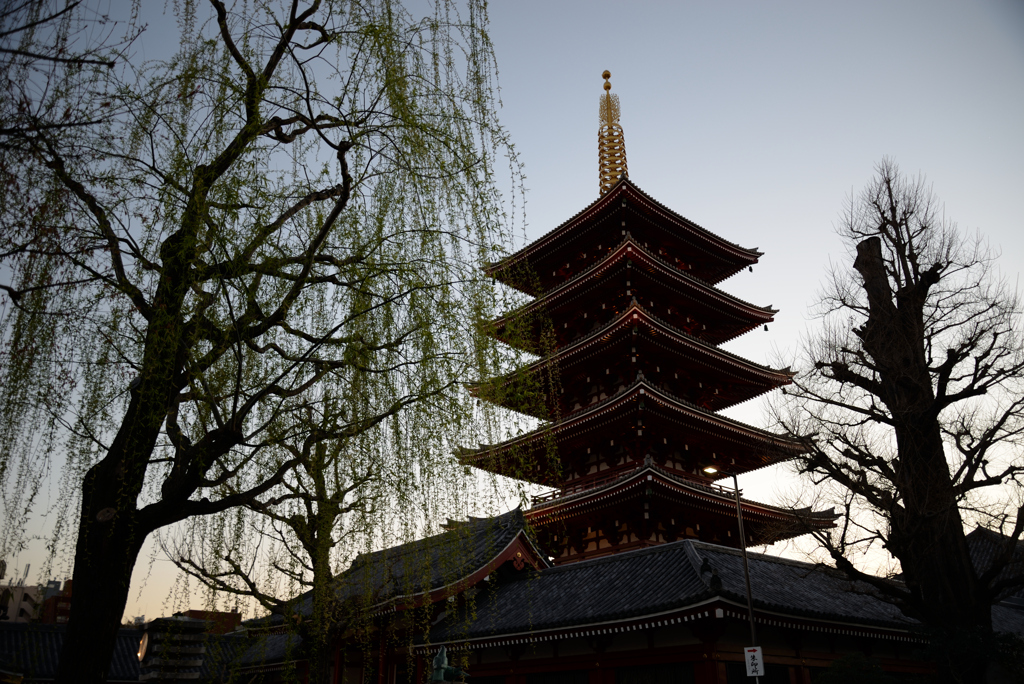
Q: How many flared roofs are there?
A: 5